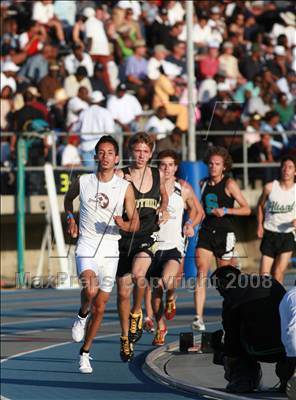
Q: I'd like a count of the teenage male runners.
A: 5